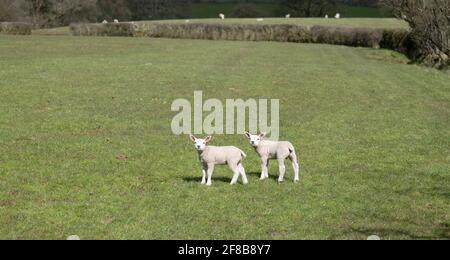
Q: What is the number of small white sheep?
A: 2